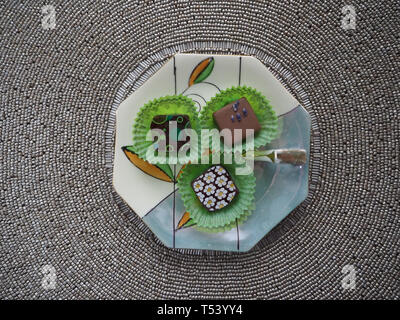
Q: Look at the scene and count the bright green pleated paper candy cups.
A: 3